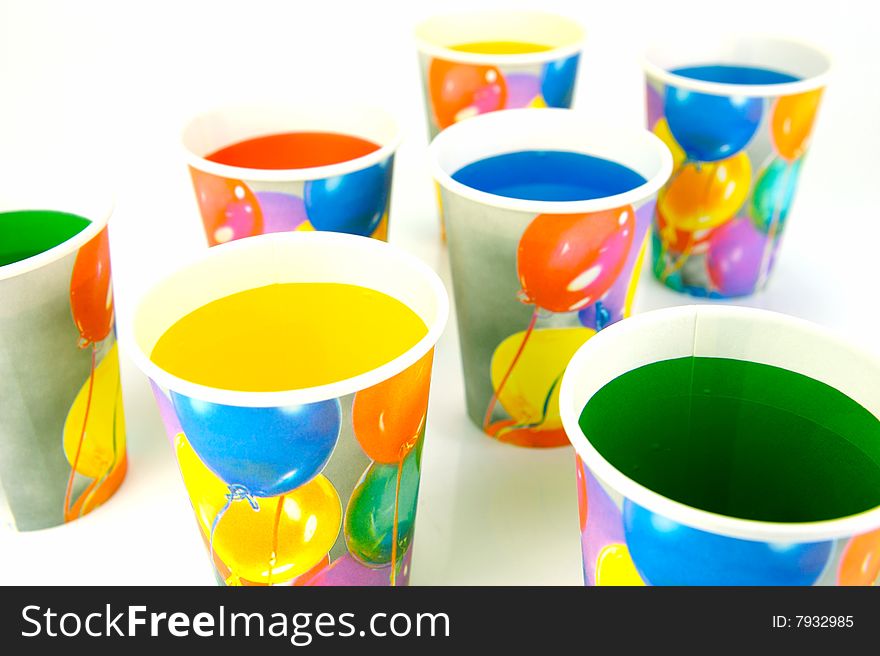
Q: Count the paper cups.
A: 7